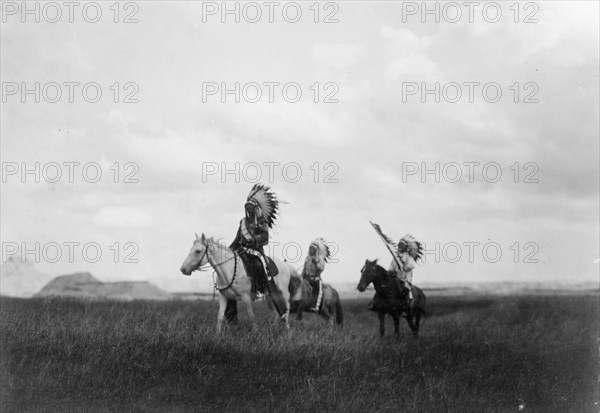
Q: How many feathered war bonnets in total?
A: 3